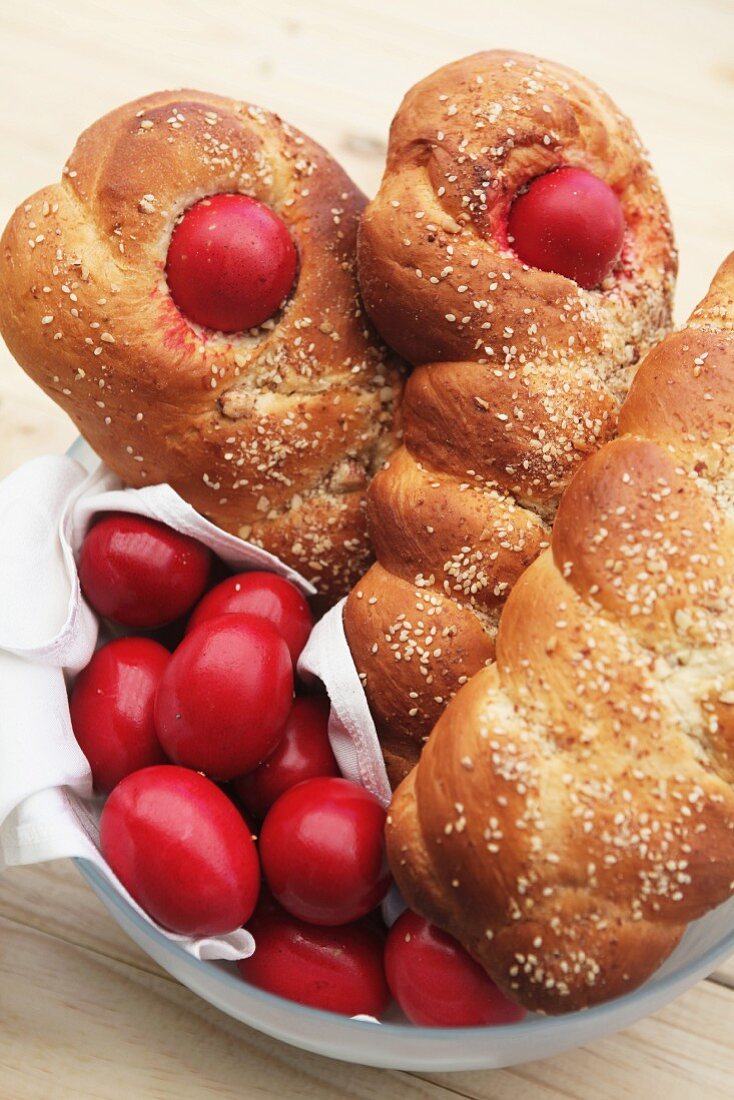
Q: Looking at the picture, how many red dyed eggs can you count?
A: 11